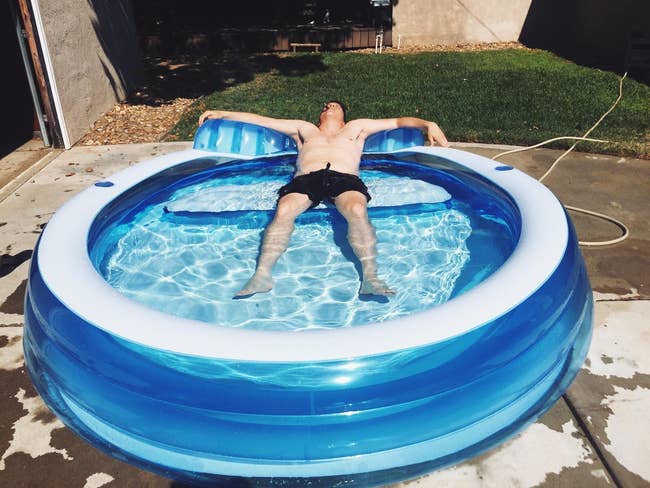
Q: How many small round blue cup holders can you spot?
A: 2